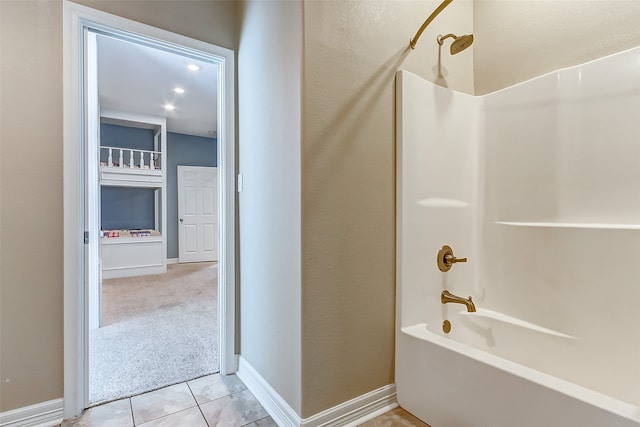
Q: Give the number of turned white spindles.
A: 5